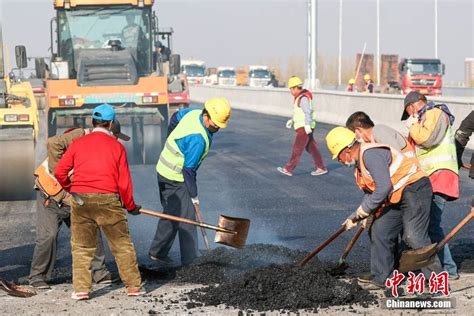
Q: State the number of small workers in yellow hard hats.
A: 2